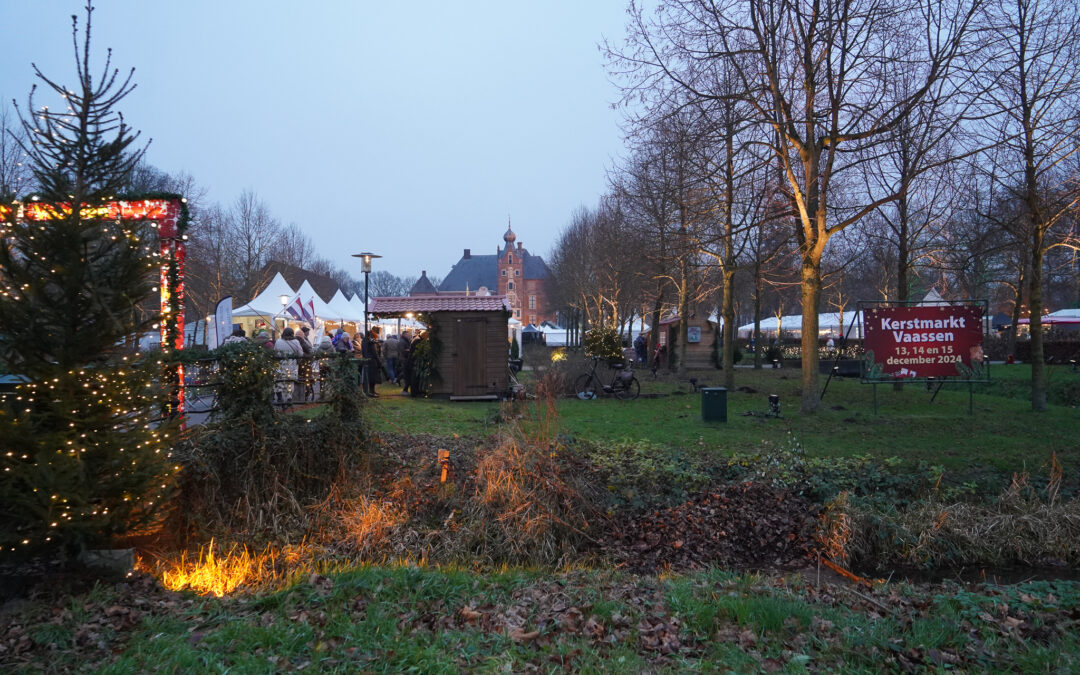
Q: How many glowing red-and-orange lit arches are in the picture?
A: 1